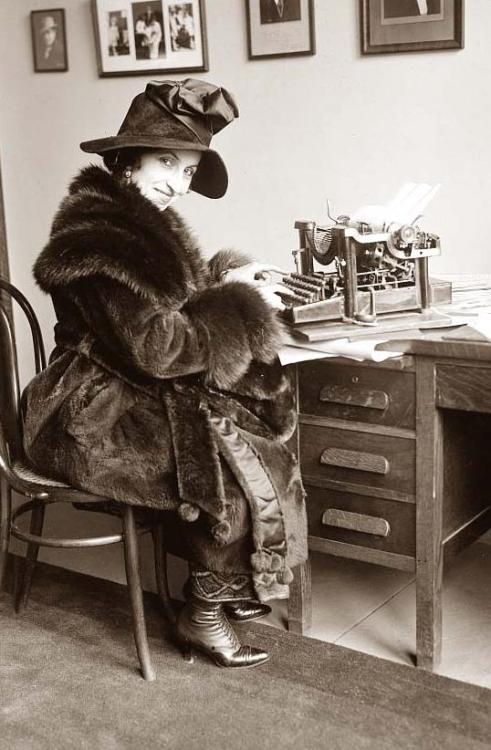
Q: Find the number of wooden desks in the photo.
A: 1